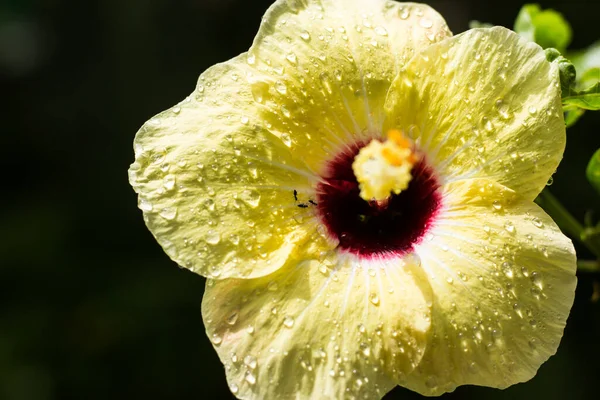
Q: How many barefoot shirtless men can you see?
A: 0